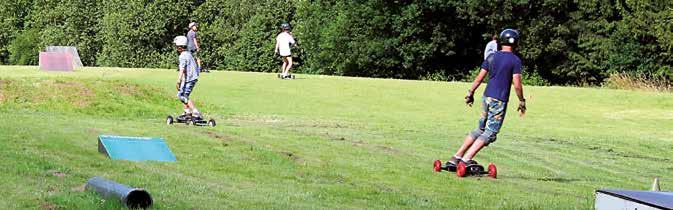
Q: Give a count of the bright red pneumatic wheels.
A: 3